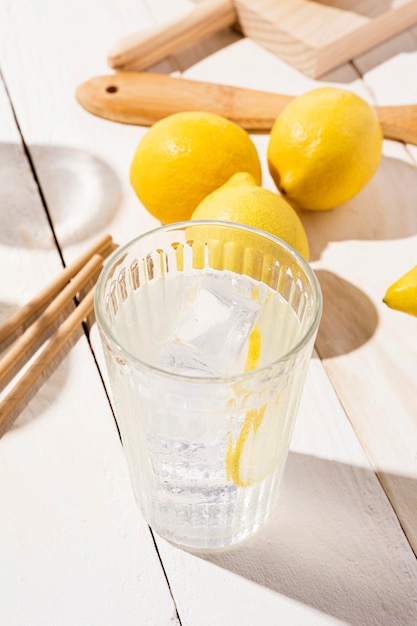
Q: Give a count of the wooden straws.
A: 3